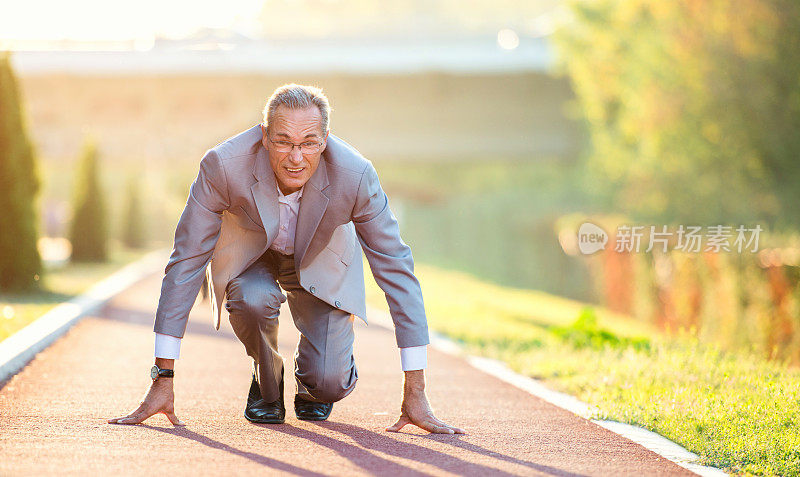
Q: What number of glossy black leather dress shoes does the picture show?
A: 2